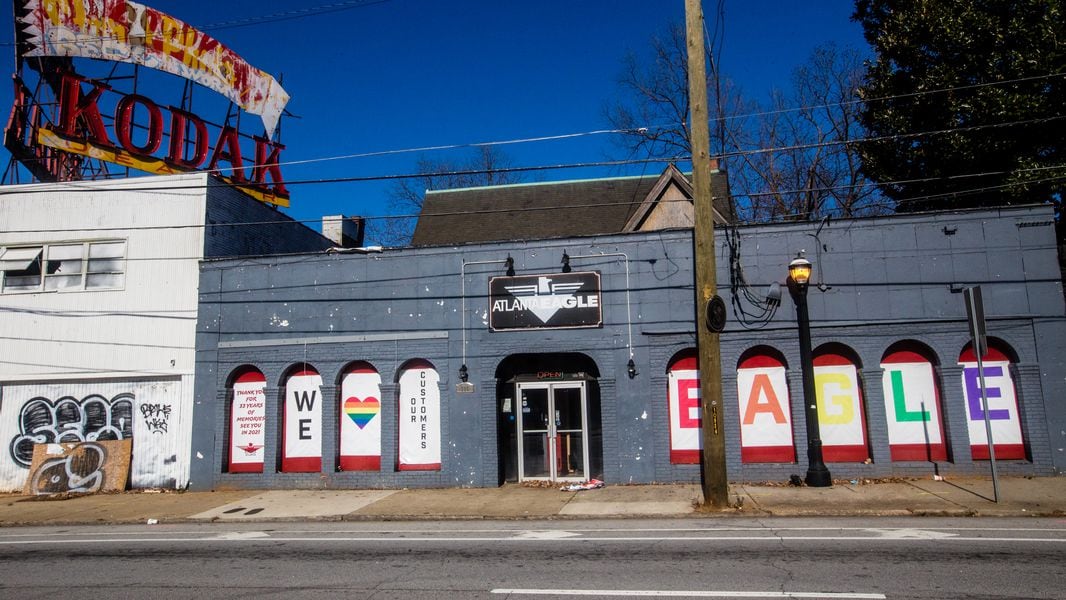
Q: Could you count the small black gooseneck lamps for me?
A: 2